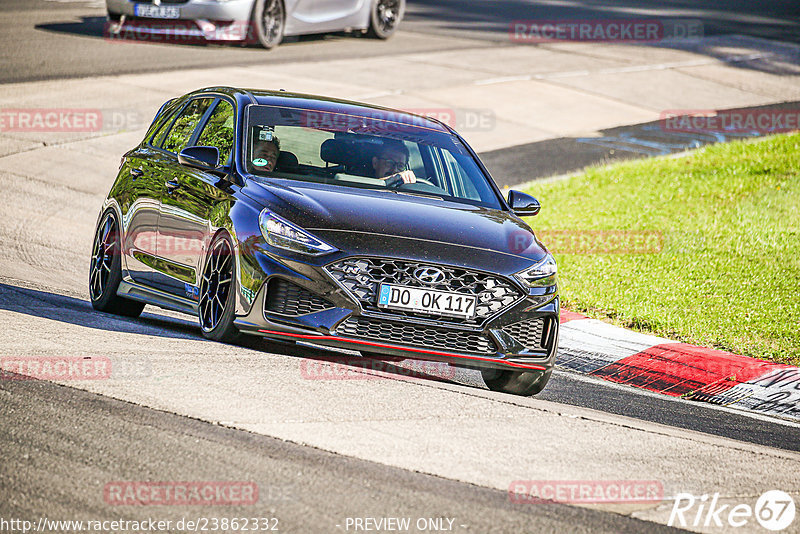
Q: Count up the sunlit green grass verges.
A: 1